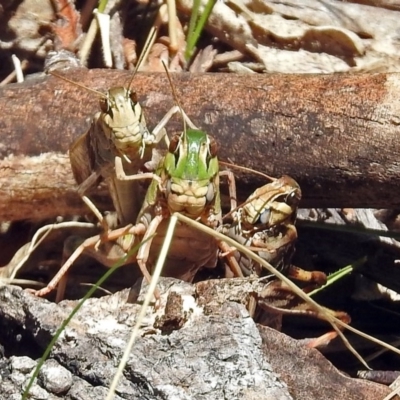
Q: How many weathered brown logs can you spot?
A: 1